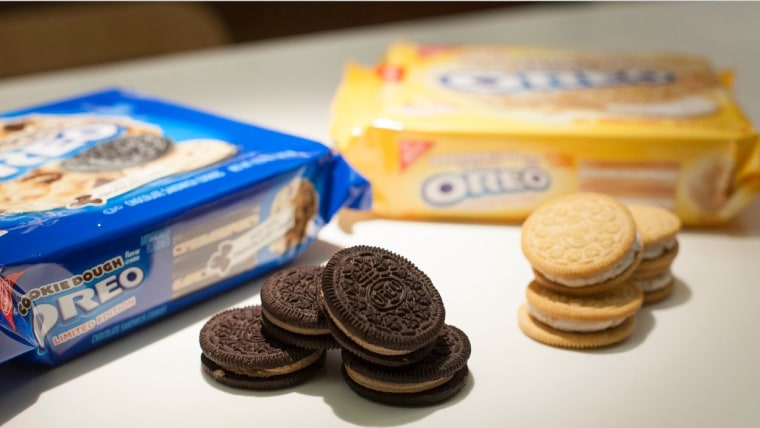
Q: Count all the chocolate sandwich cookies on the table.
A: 4